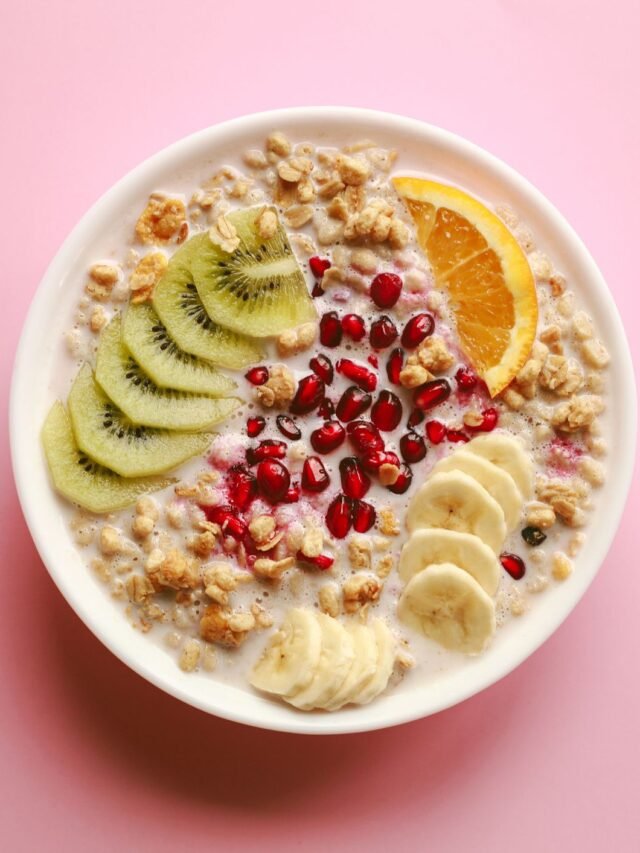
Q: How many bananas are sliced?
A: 9